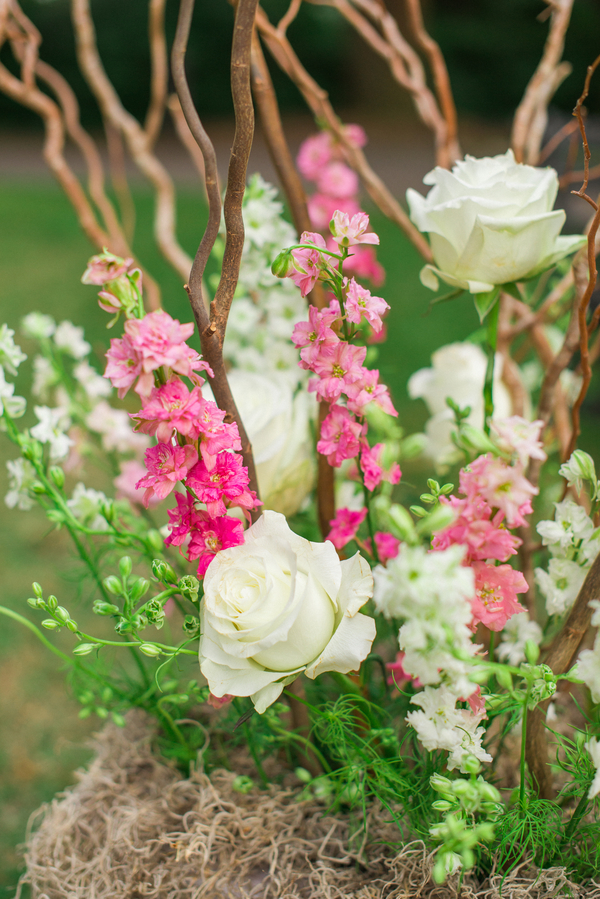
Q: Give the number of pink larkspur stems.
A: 4